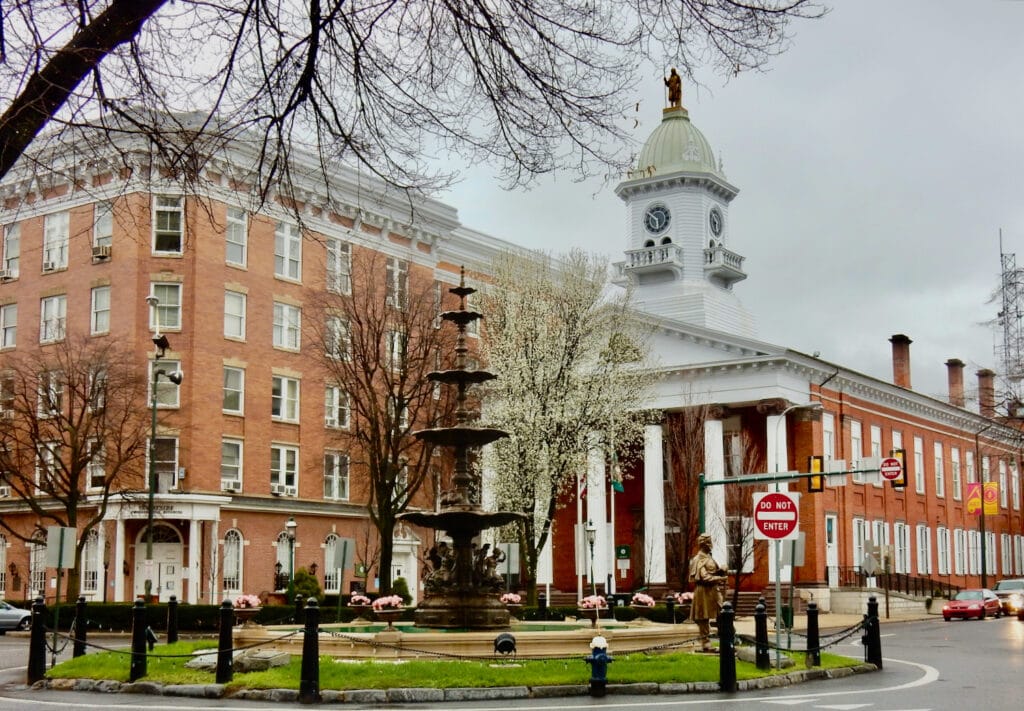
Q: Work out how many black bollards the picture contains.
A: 15